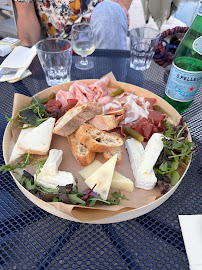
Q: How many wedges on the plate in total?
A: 8